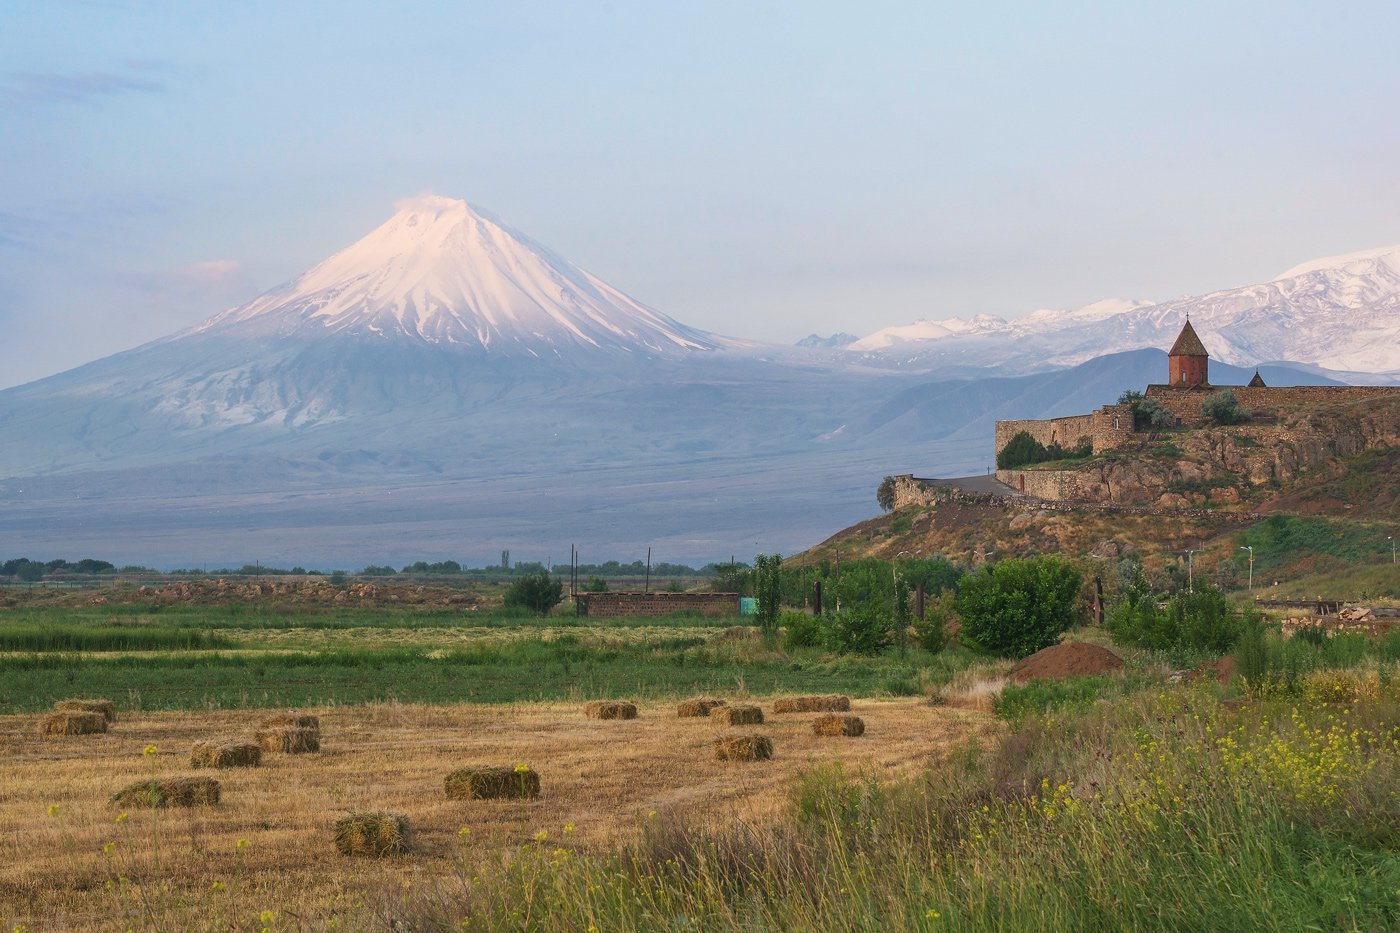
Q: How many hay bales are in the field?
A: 14